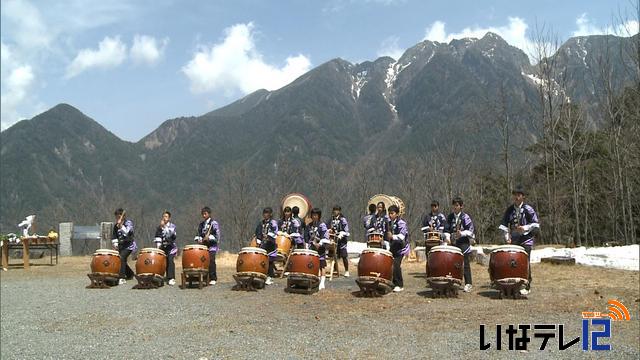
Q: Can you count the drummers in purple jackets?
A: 14